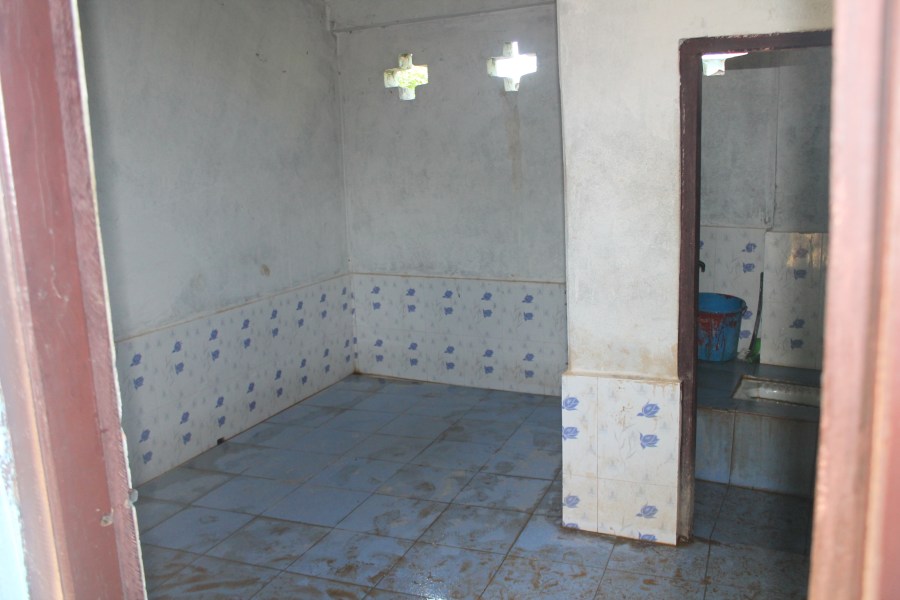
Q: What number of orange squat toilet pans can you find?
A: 0